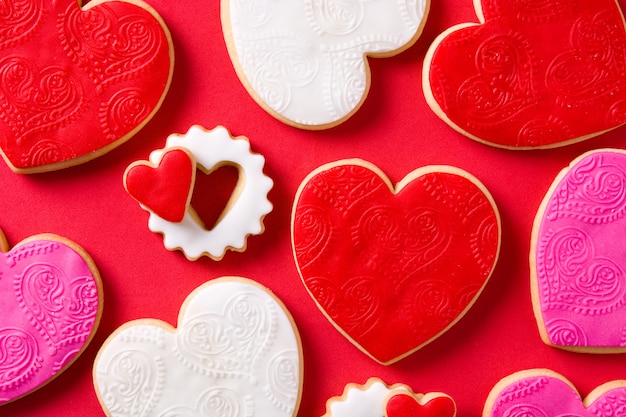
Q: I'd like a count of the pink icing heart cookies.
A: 3